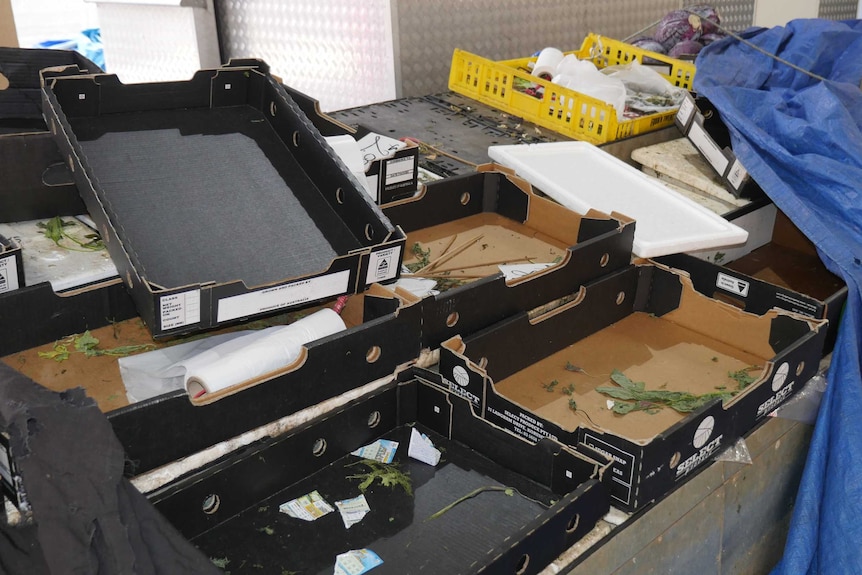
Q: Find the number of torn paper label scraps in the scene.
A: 5